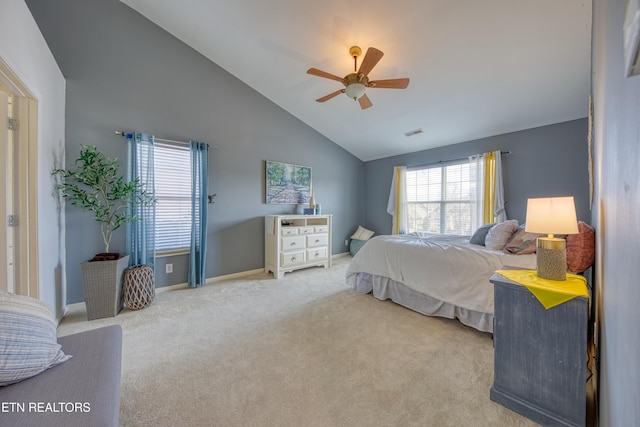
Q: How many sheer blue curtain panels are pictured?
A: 2